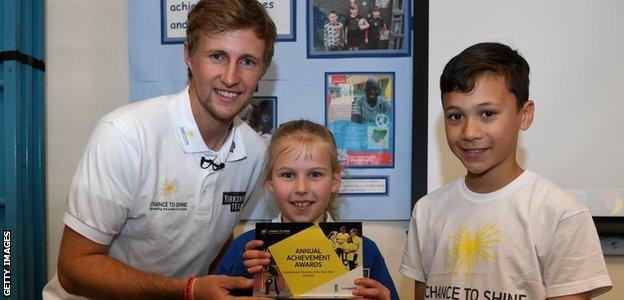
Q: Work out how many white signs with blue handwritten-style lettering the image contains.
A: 1